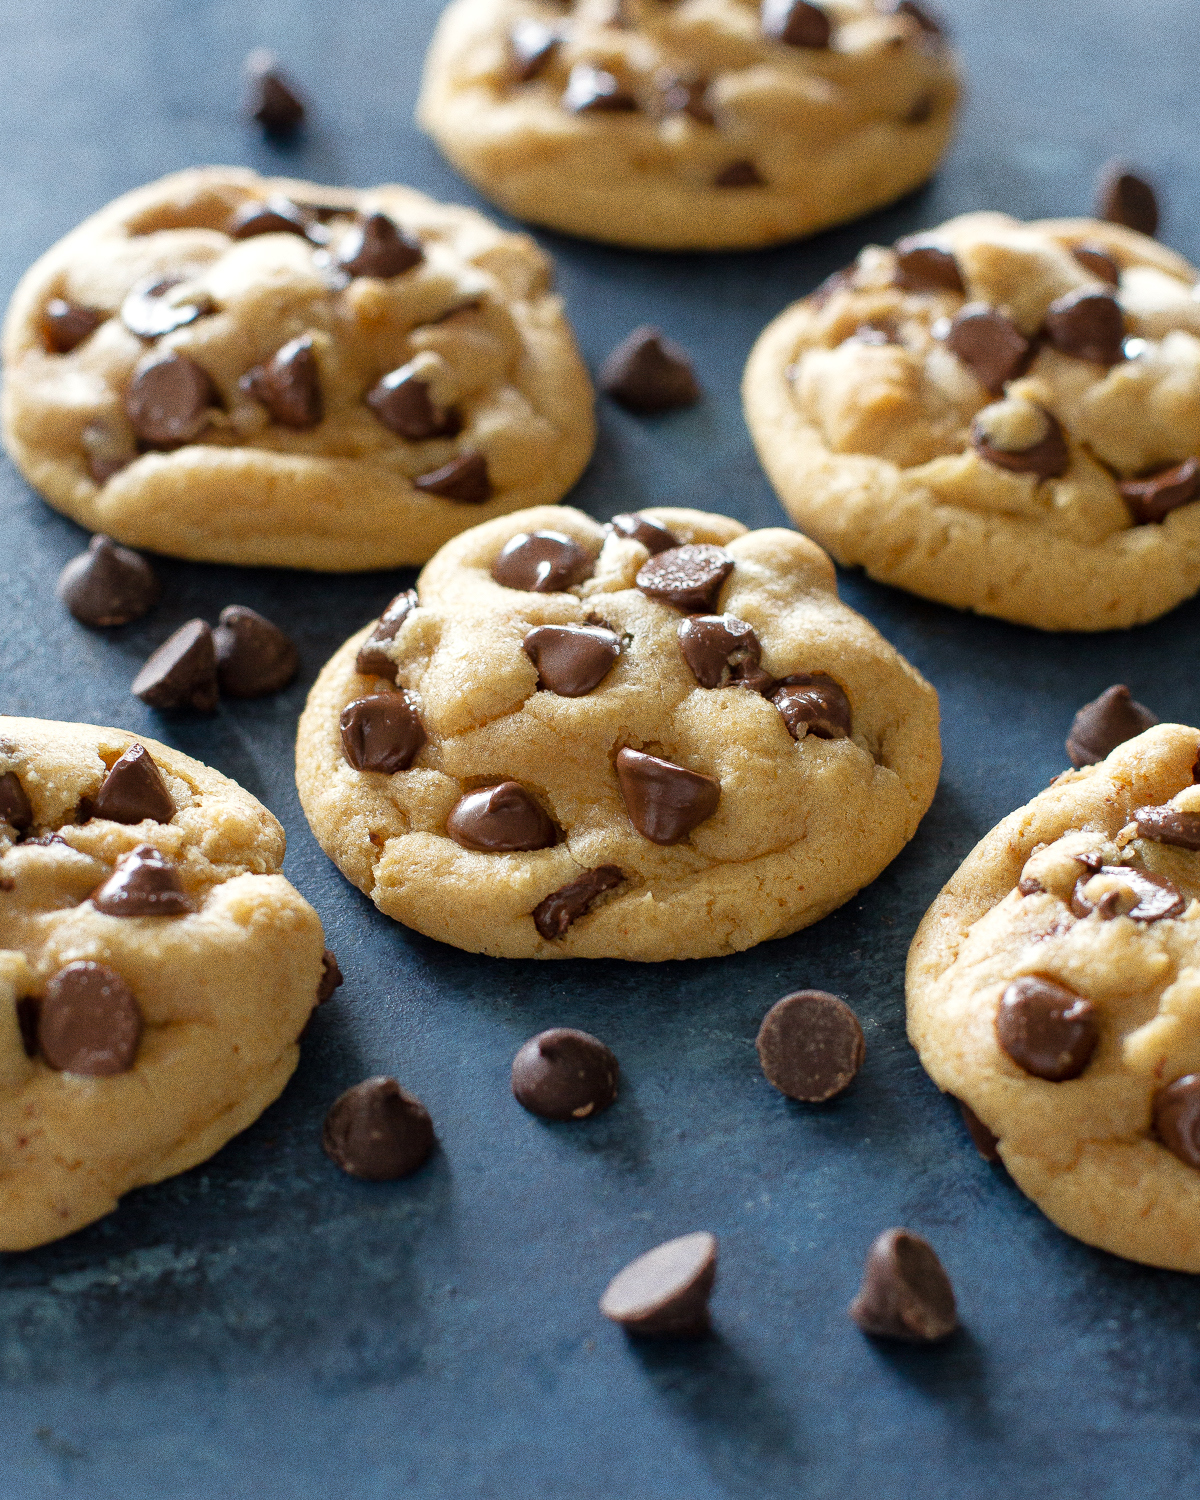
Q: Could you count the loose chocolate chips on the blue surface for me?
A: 12